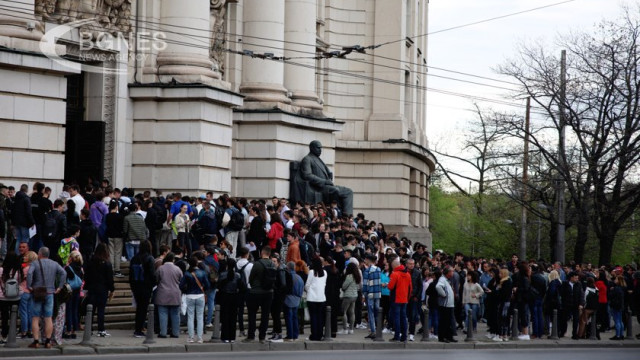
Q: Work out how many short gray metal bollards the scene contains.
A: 12